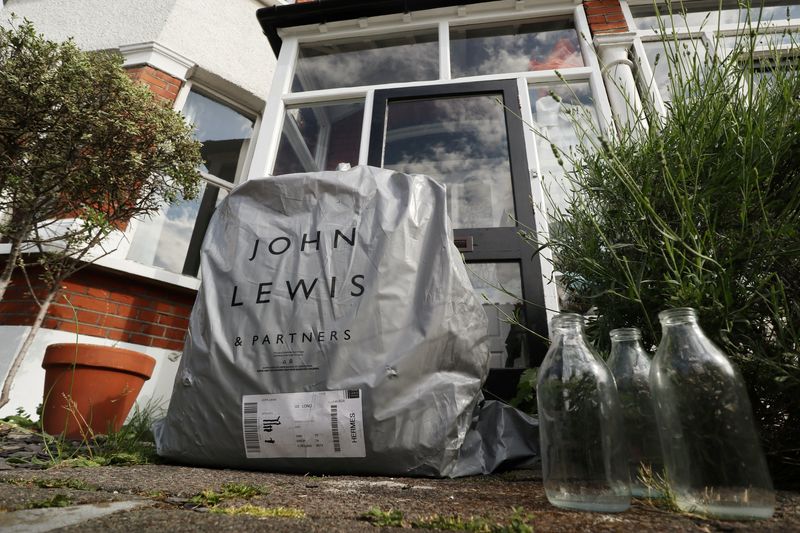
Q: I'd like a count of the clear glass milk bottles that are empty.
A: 3